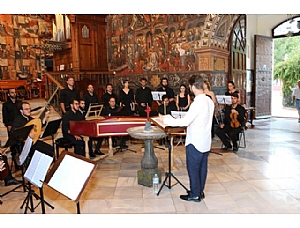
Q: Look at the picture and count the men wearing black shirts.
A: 12